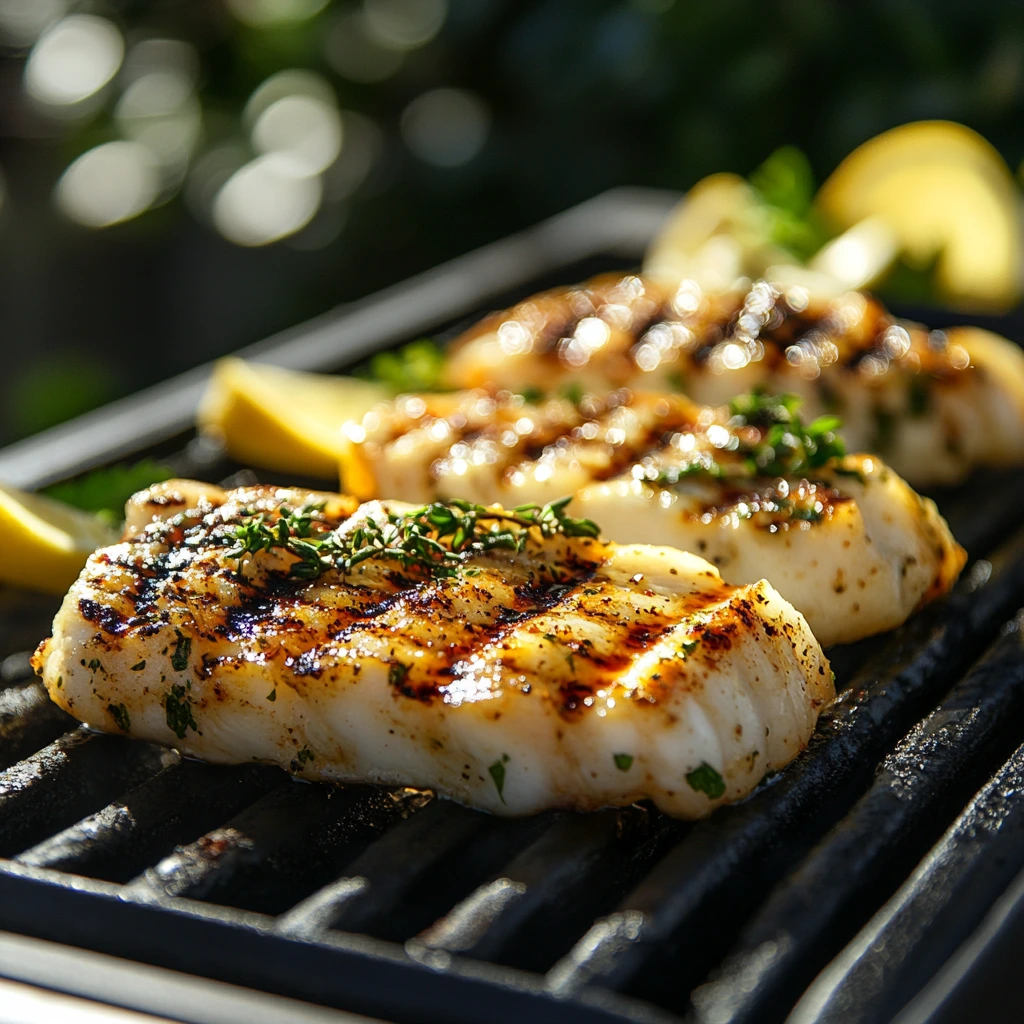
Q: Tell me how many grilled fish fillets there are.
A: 3